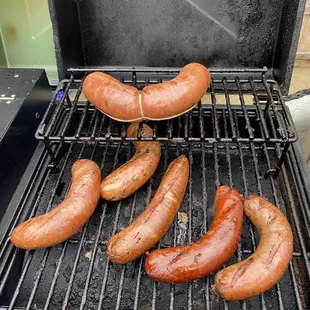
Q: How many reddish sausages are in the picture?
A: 1